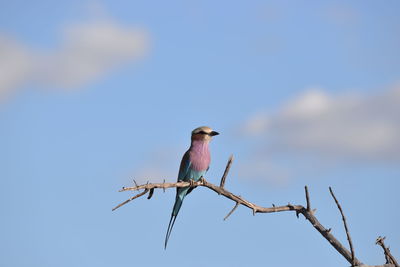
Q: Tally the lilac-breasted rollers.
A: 1